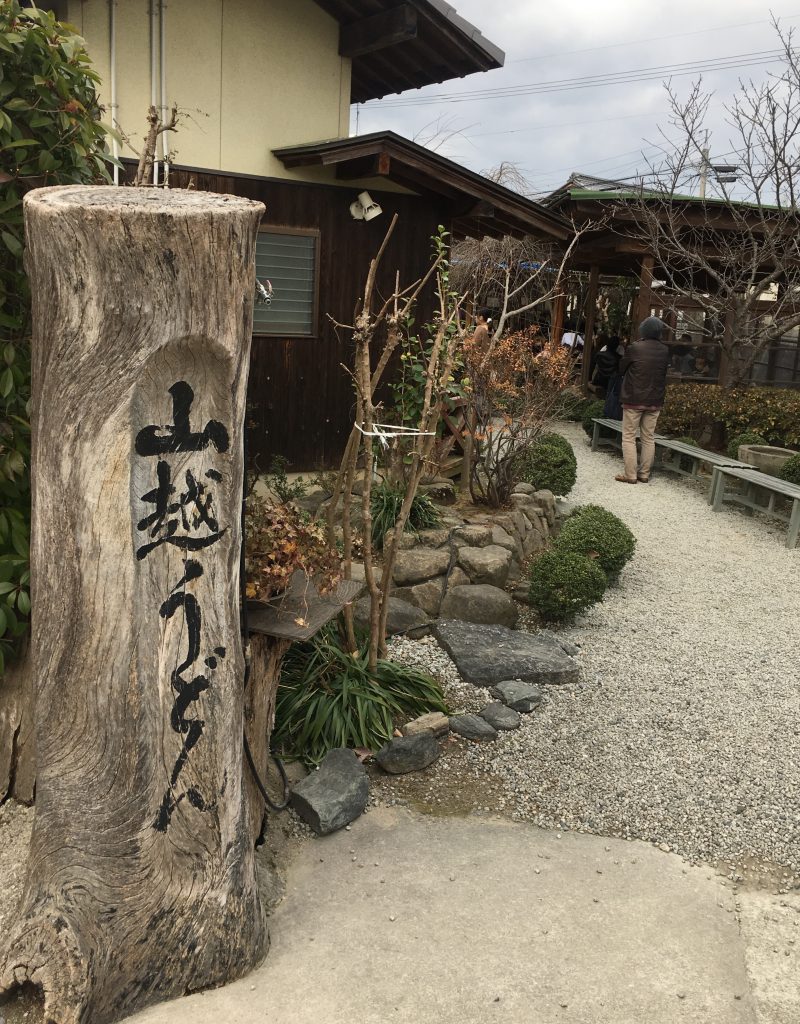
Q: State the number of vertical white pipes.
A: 3